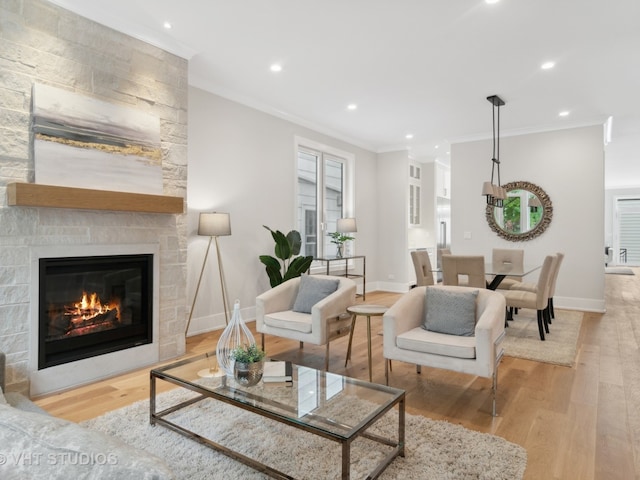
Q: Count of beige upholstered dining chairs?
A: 6